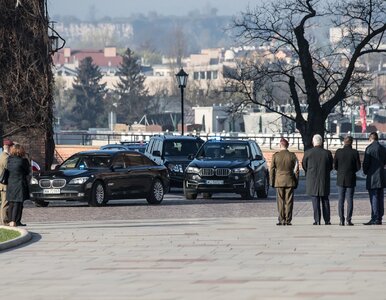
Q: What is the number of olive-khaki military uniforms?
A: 2